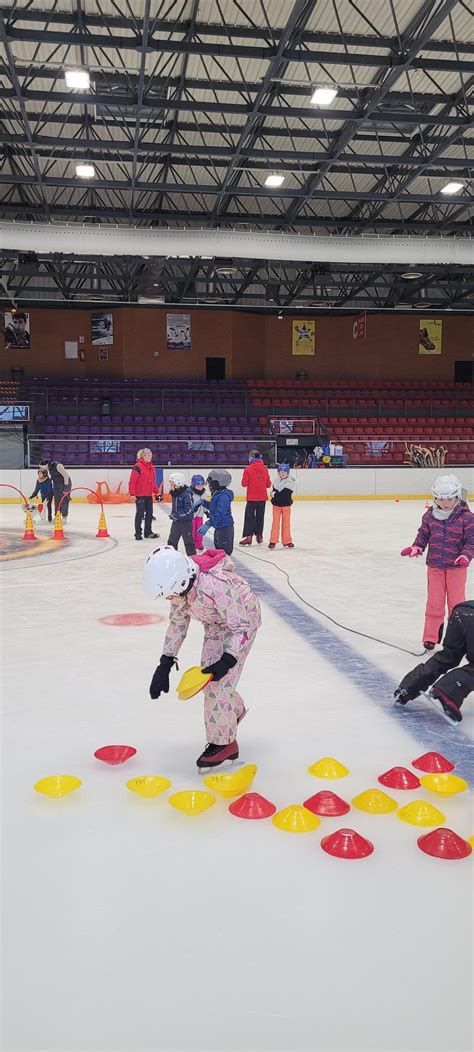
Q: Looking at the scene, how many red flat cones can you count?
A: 7